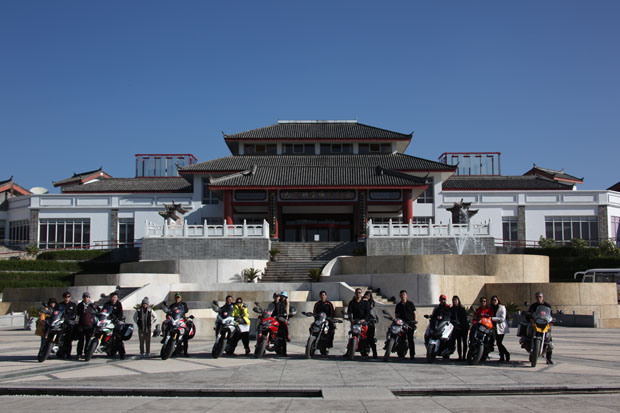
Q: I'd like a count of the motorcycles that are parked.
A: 11